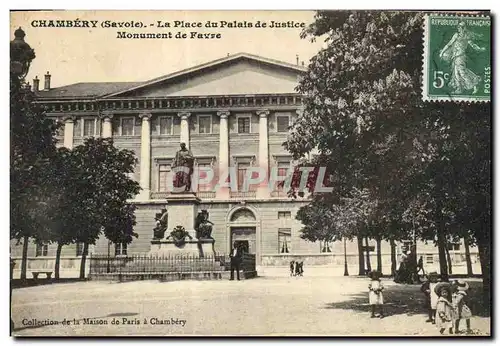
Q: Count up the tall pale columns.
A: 6